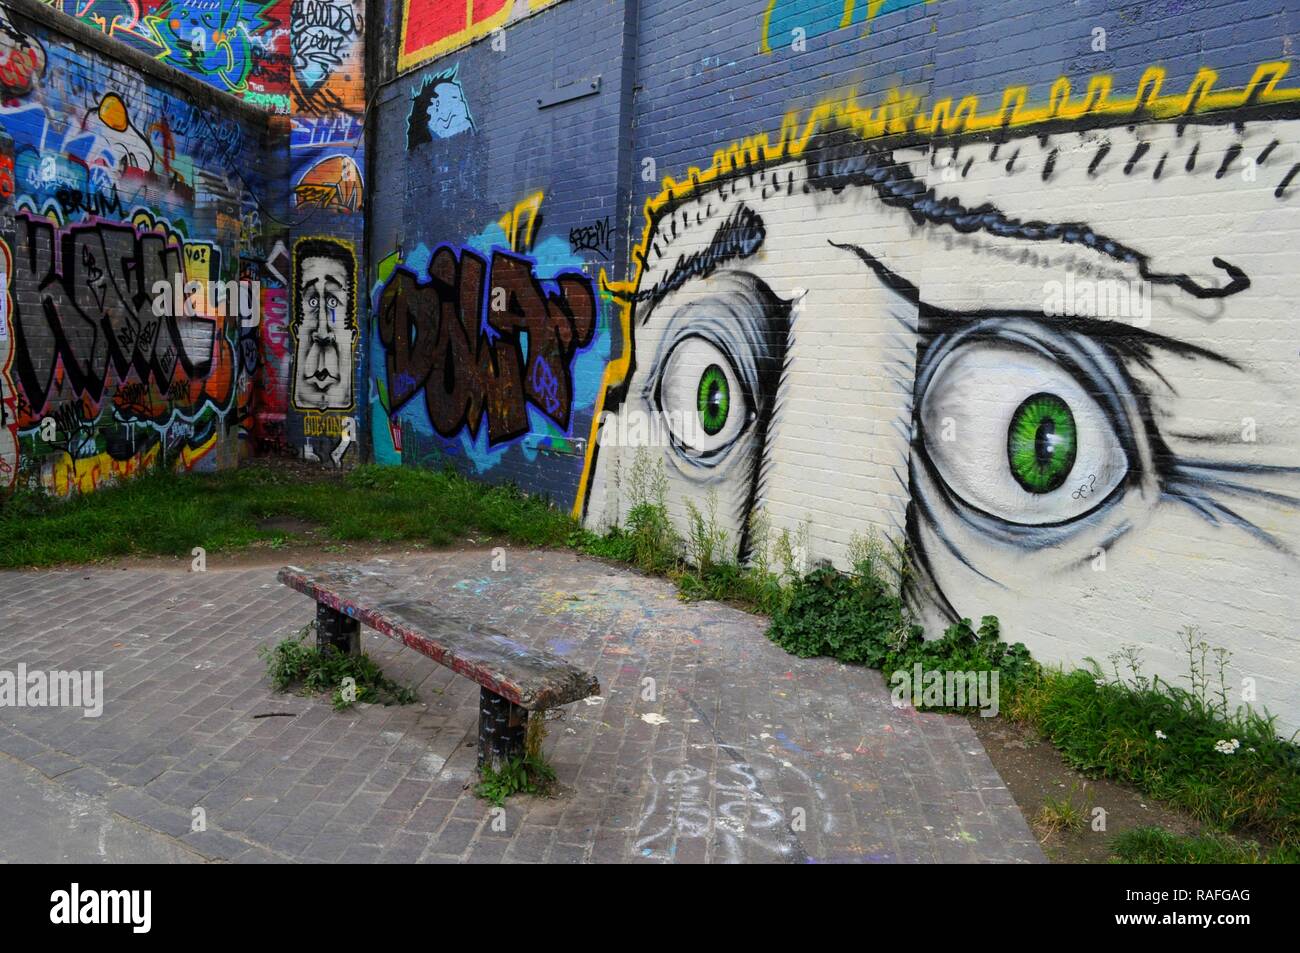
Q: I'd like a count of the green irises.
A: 2